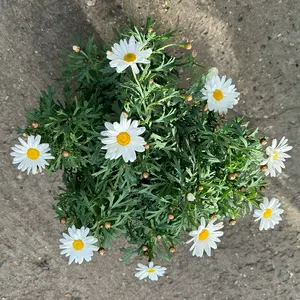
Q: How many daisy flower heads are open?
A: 9